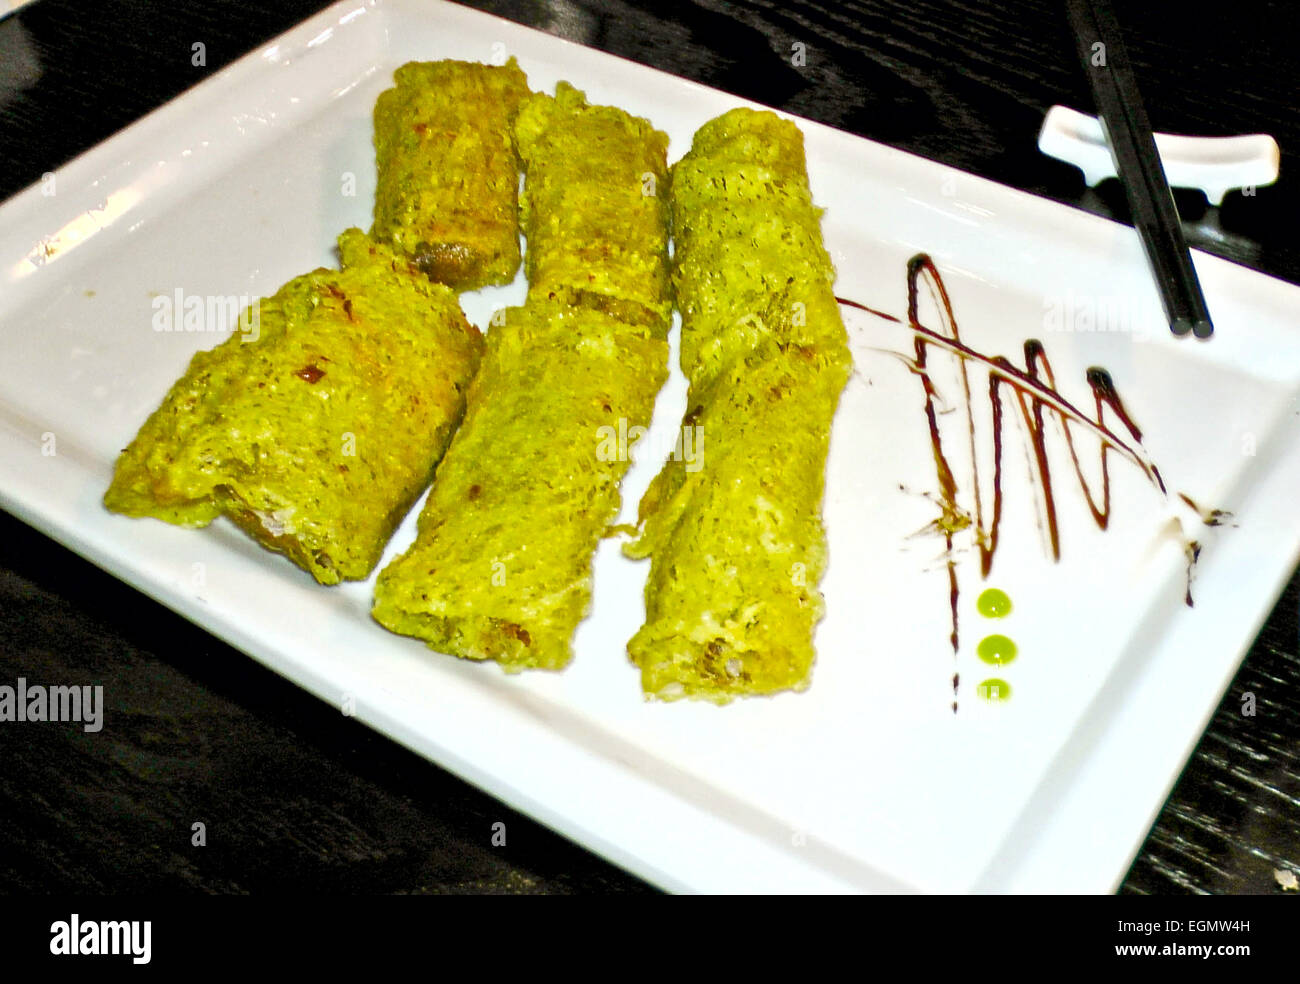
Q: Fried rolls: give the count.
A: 6